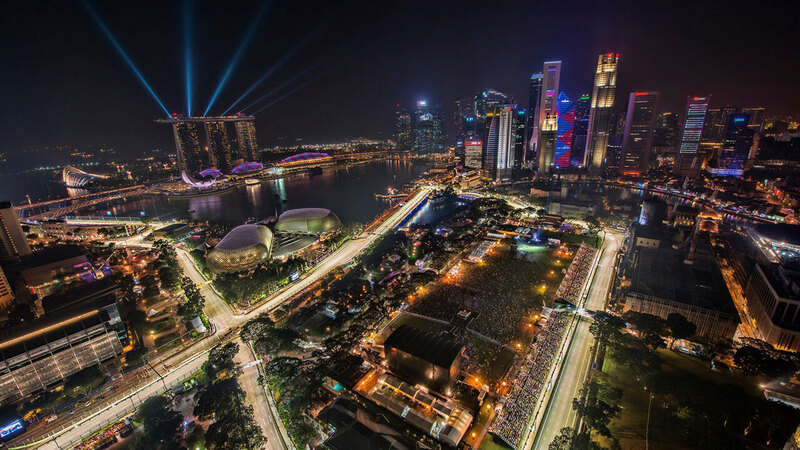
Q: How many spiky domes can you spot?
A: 2